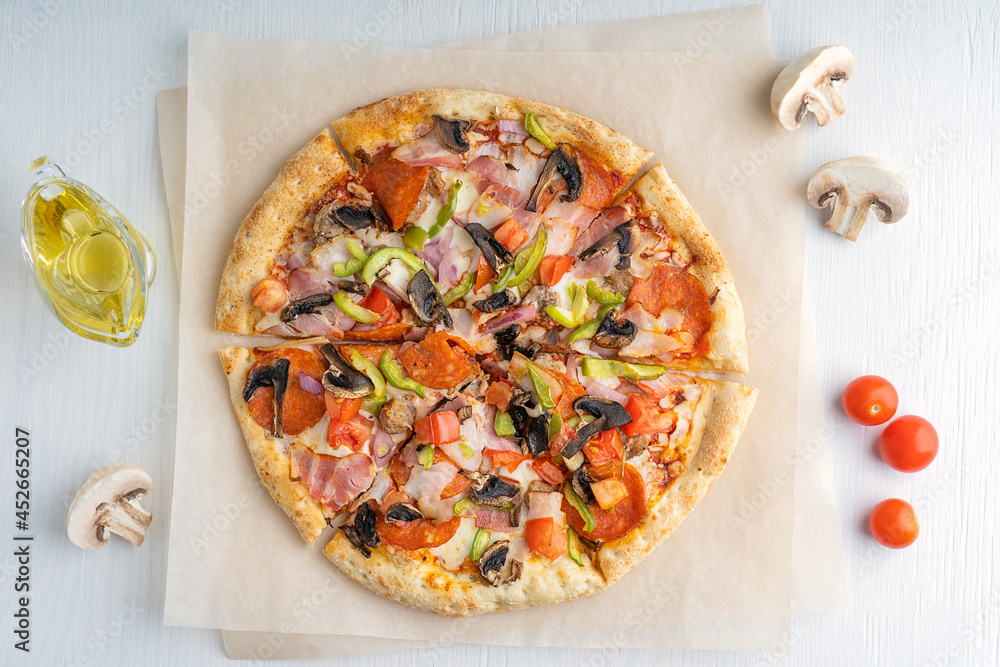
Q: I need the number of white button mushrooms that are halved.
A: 3